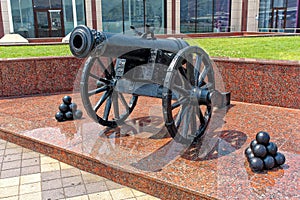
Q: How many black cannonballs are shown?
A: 15